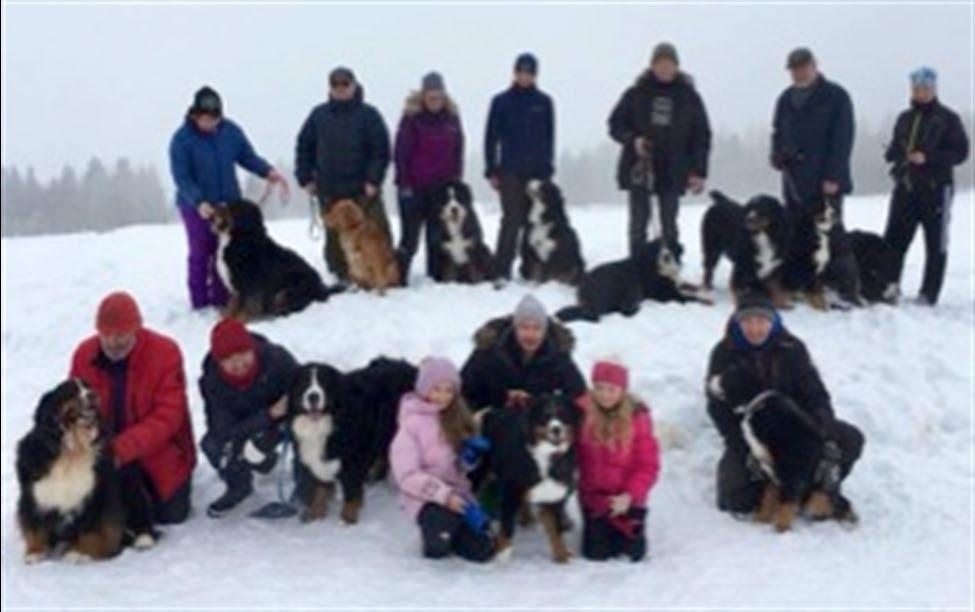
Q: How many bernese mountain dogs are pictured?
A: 11